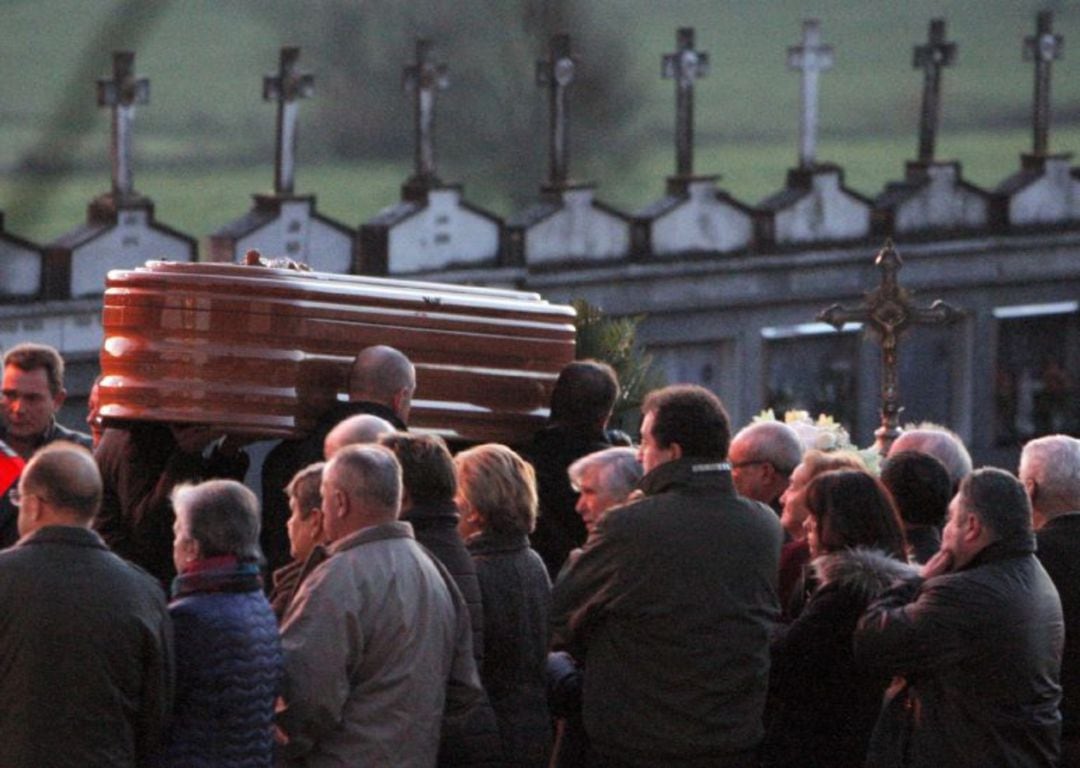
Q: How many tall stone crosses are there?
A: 8